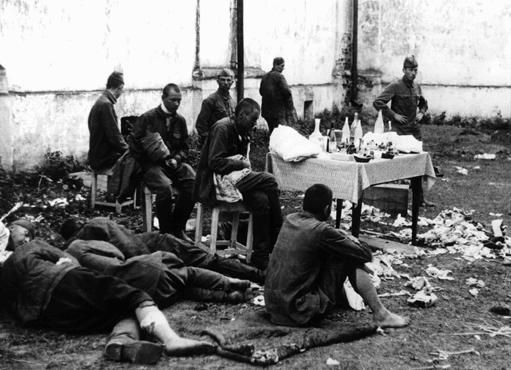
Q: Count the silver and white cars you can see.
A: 0